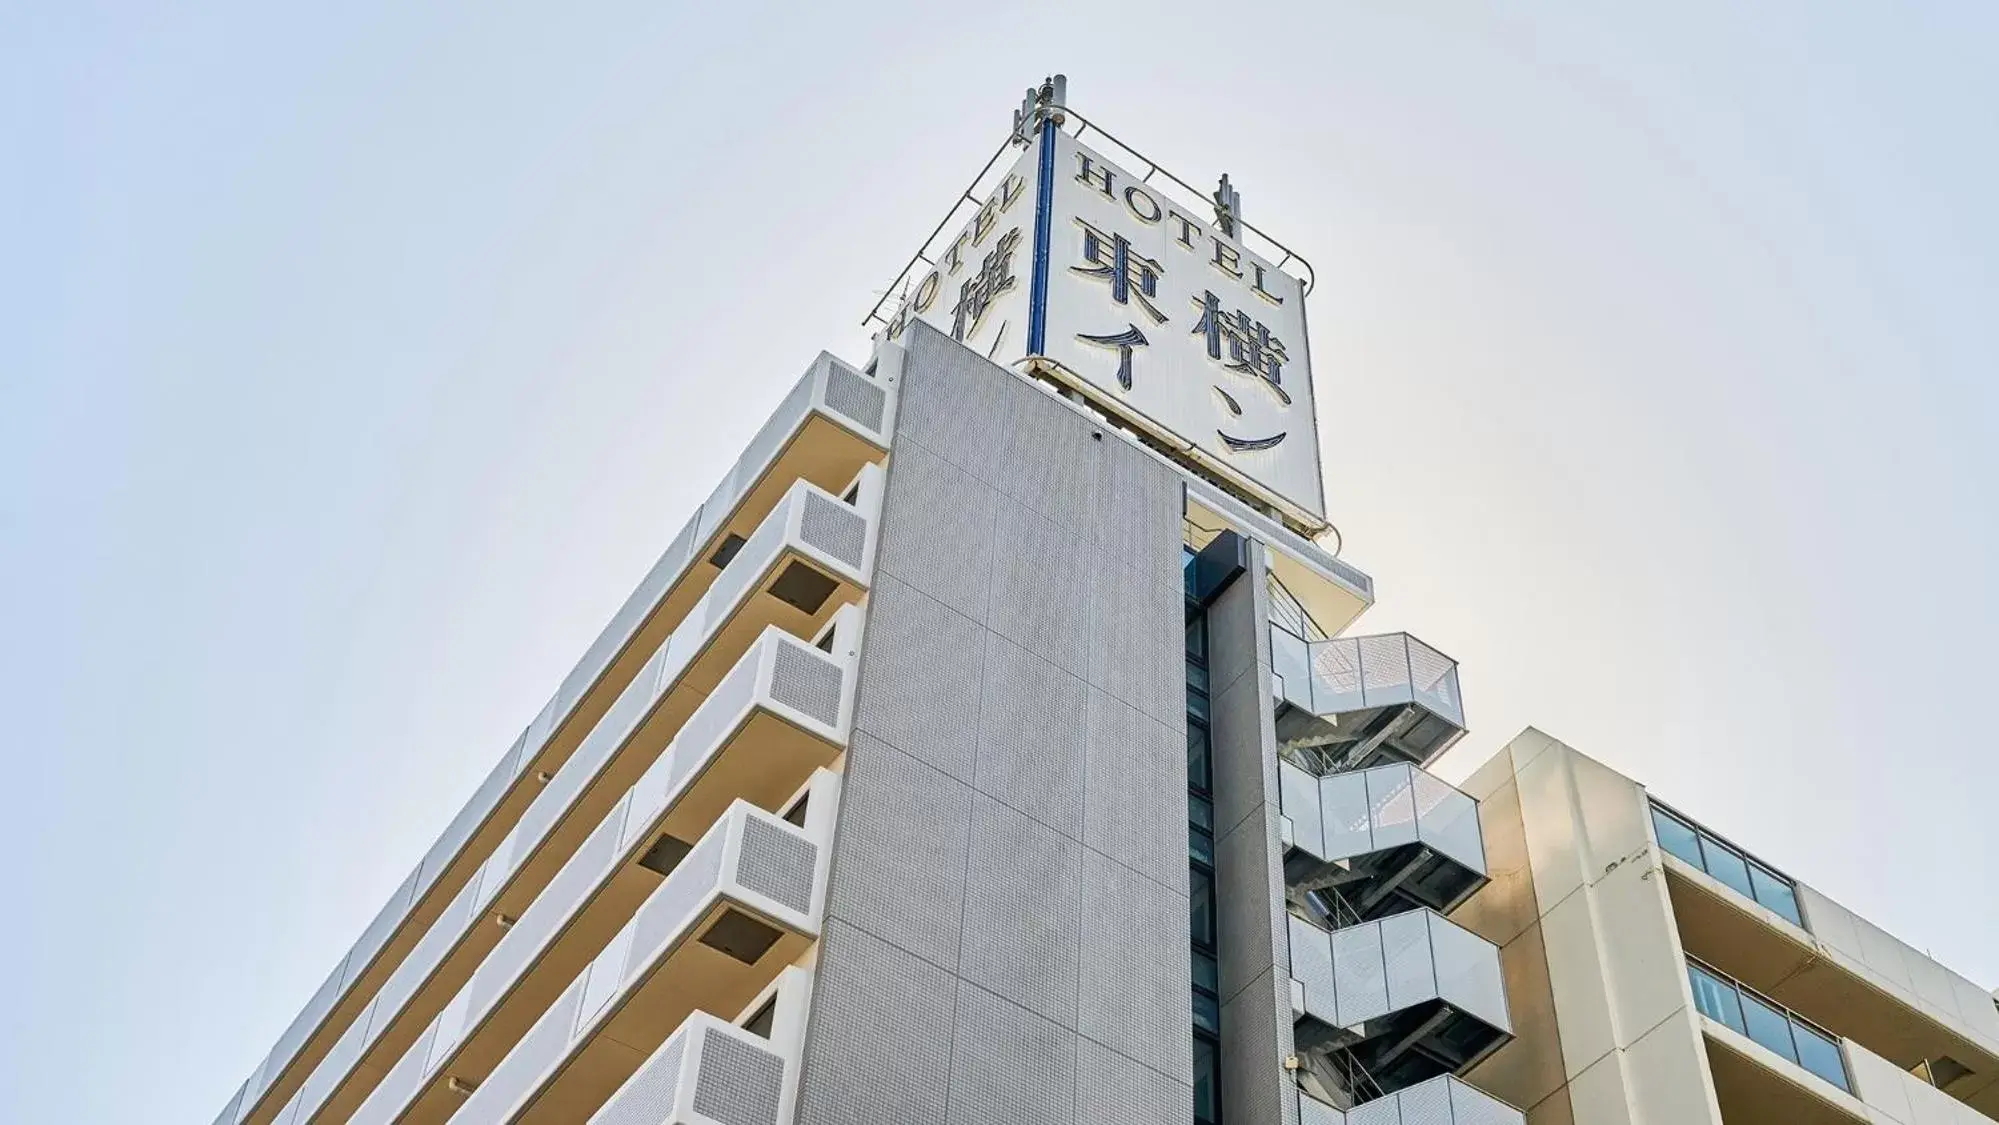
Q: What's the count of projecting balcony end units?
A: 5